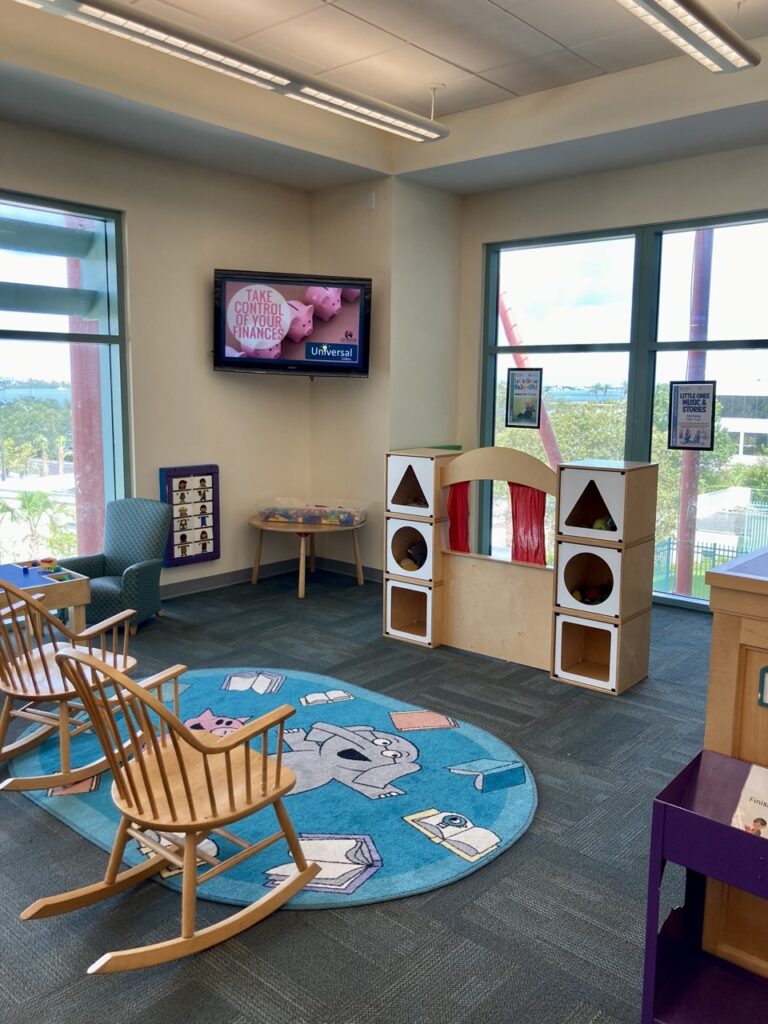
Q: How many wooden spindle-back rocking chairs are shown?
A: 2